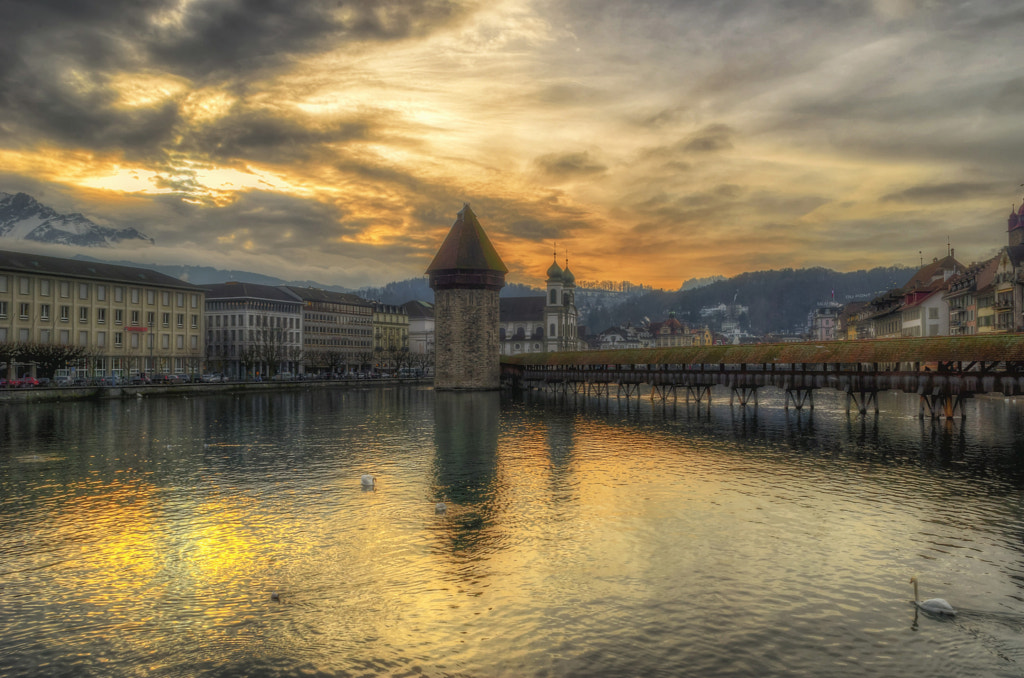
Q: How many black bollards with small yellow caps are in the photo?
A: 0